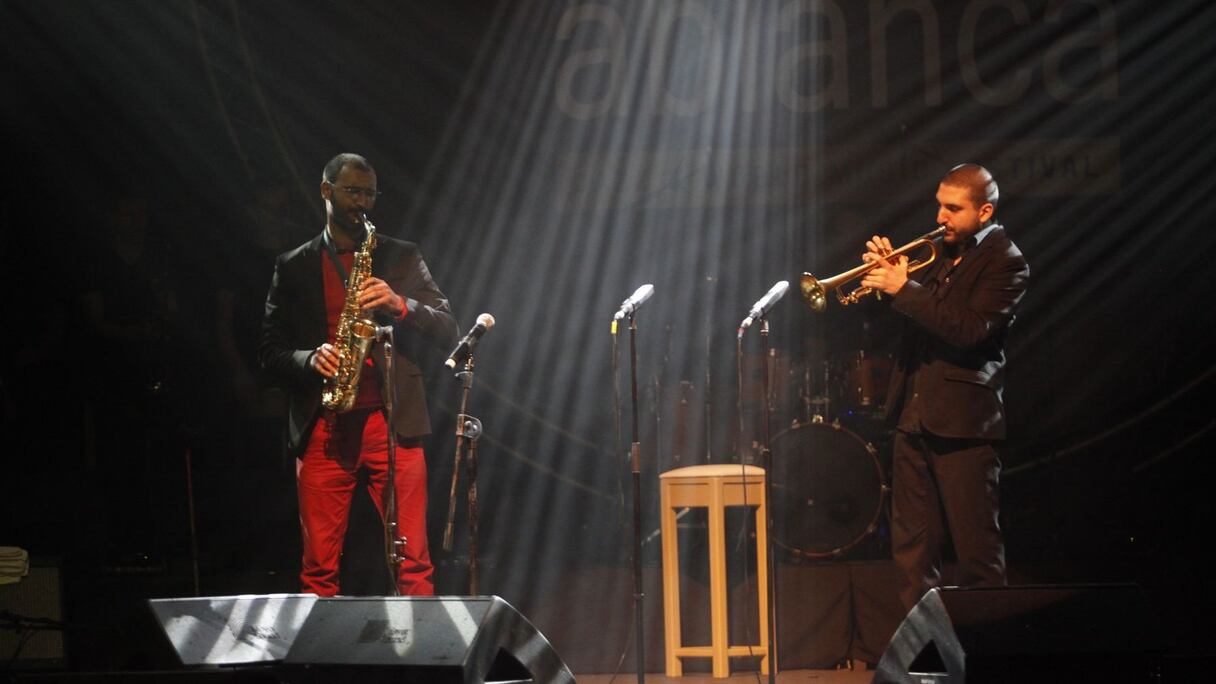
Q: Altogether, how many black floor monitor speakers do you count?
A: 3